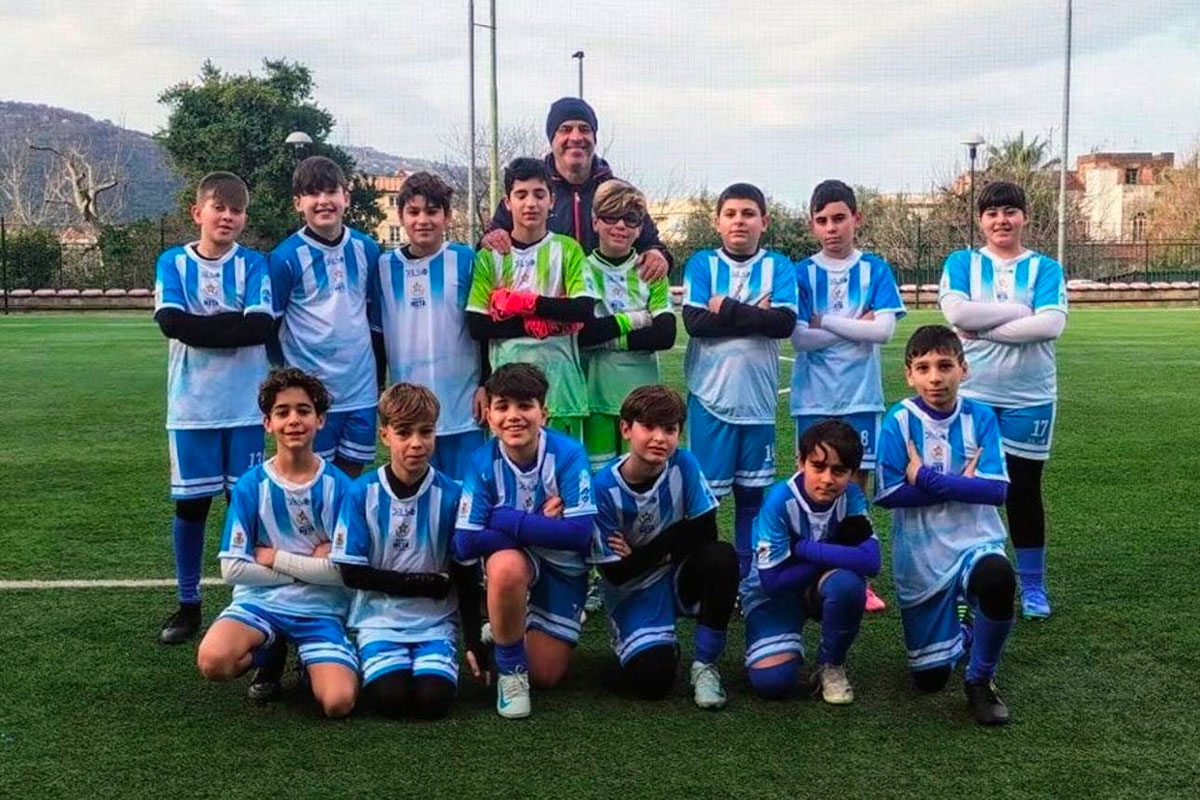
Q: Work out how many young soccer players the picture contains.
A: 14